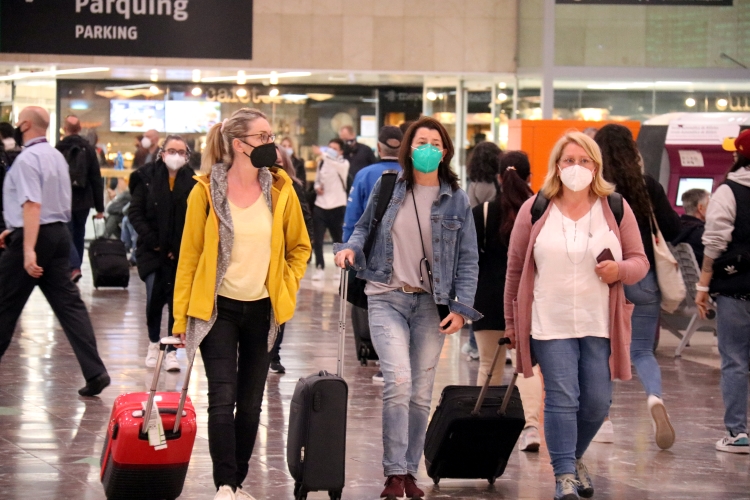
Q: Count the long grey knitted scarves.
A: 1